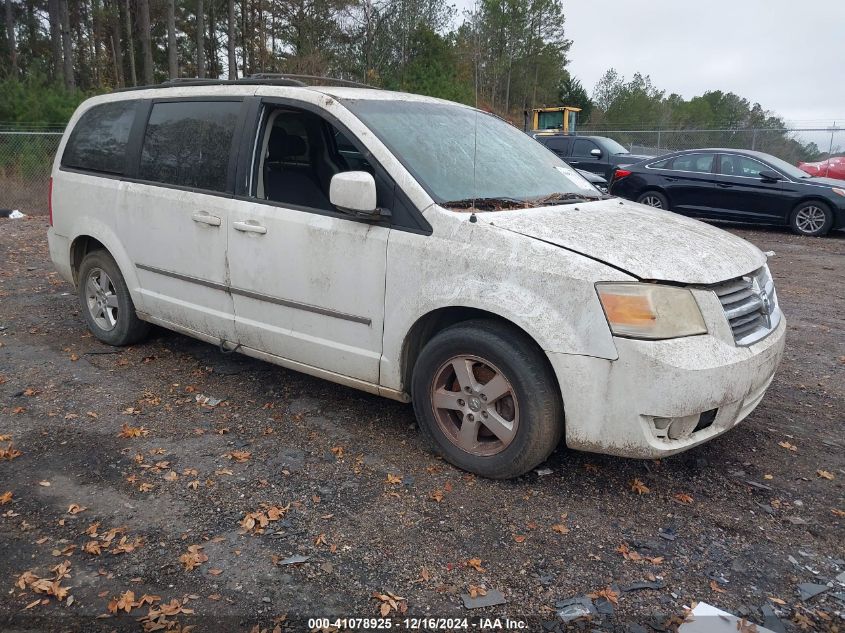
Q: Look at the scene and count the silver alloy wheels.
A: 4